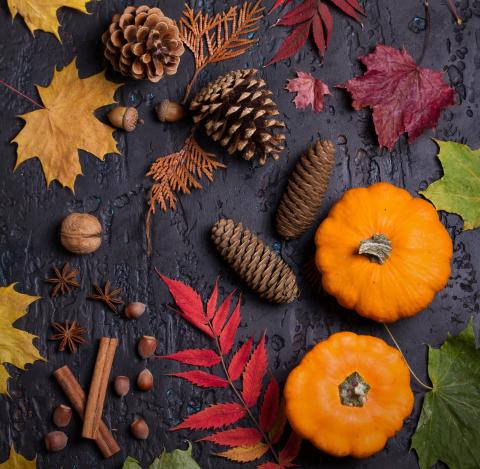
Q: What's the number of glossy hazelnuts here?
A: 7